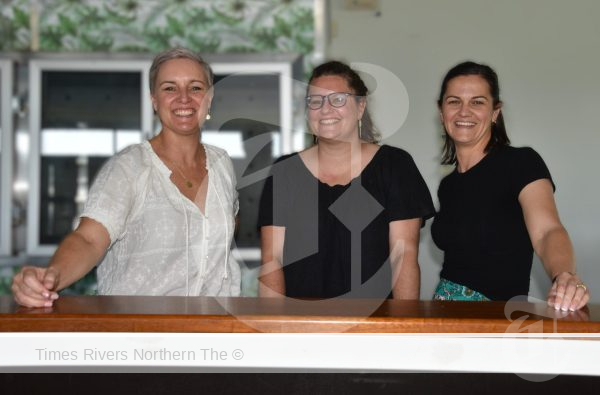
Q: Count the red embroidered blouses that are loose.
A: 0